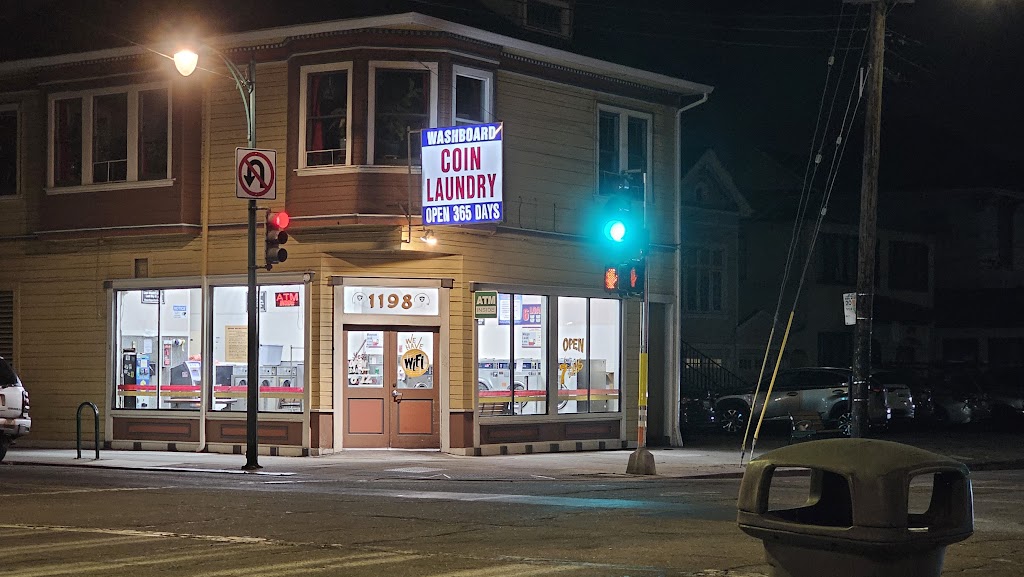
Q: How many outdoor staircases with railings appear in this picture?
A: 1